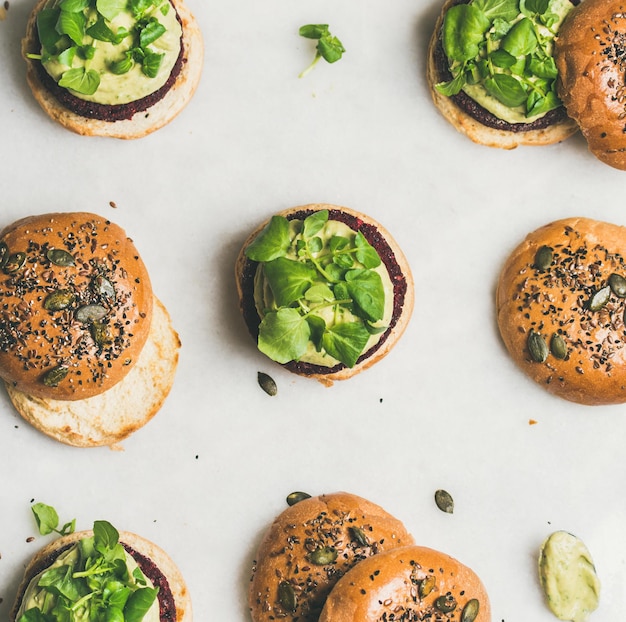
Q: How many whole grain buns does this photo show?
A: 5